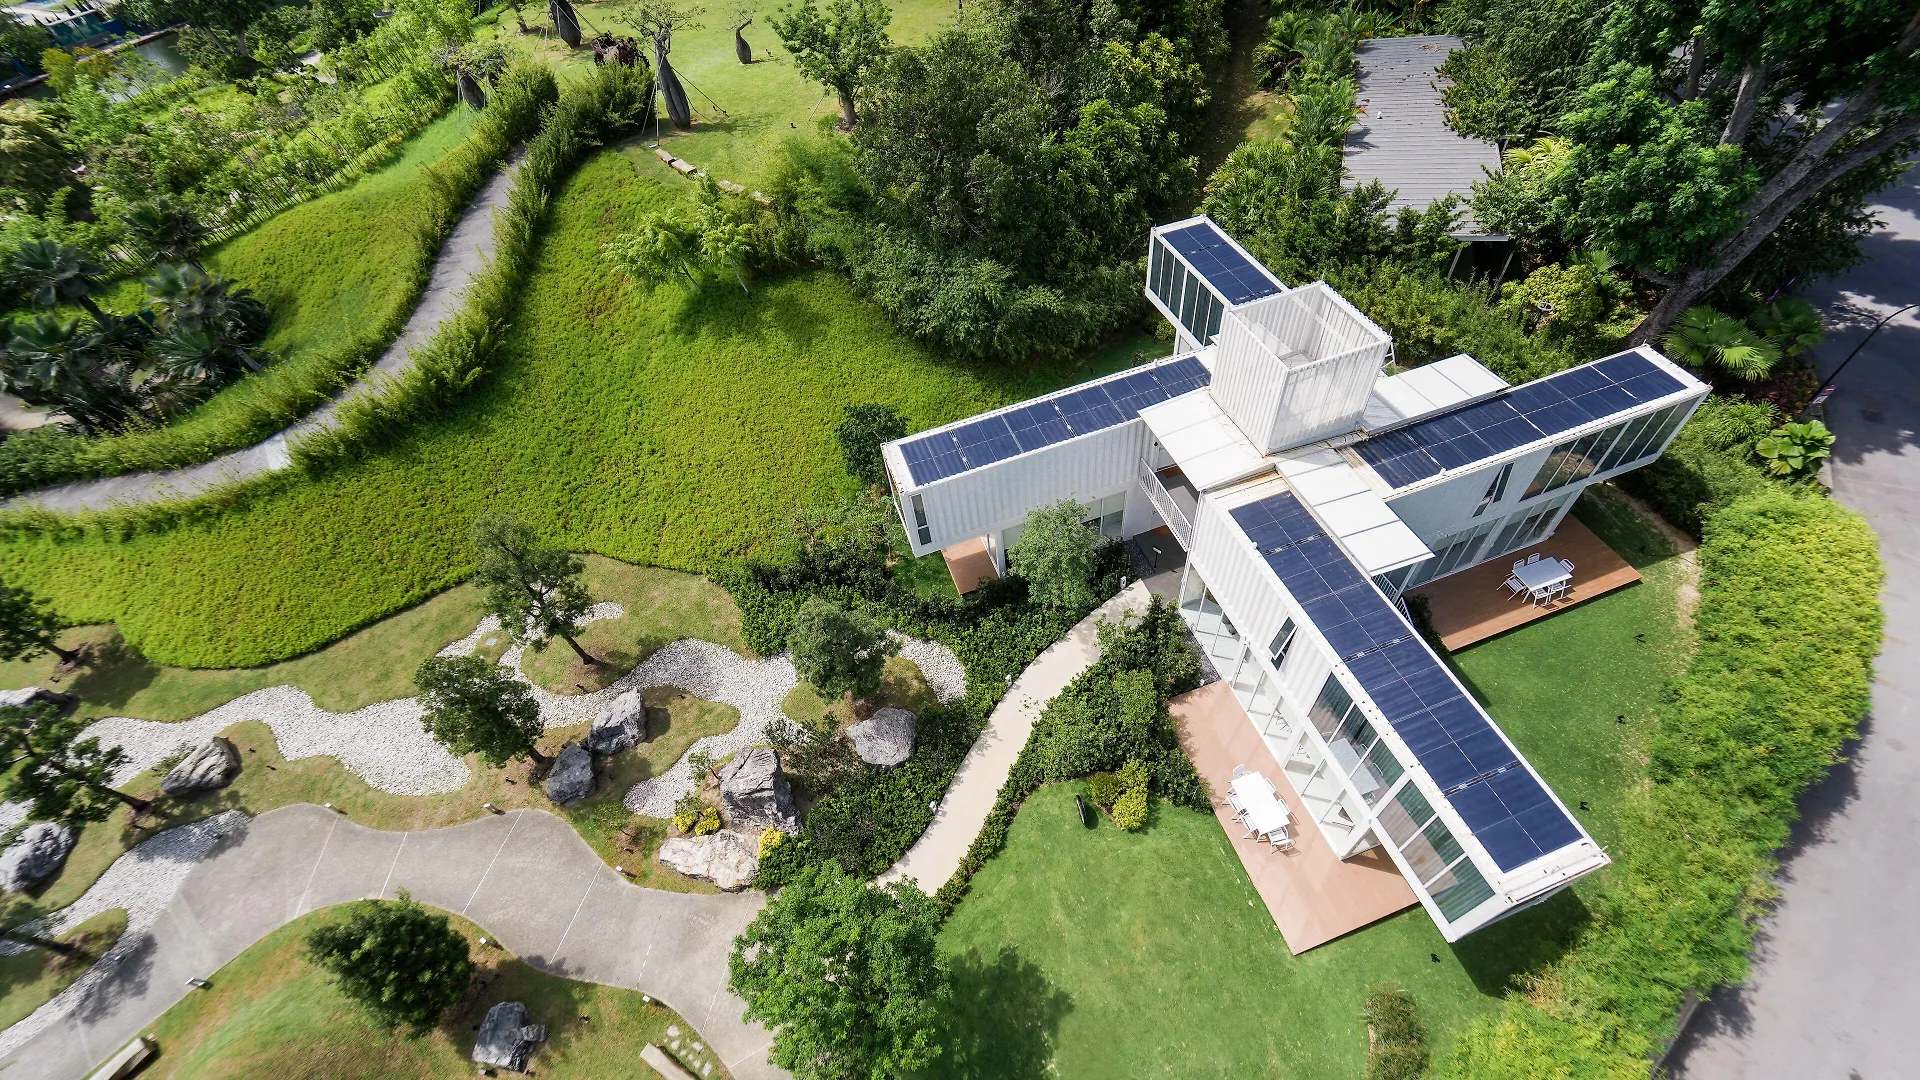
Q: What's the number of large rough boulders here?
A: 9